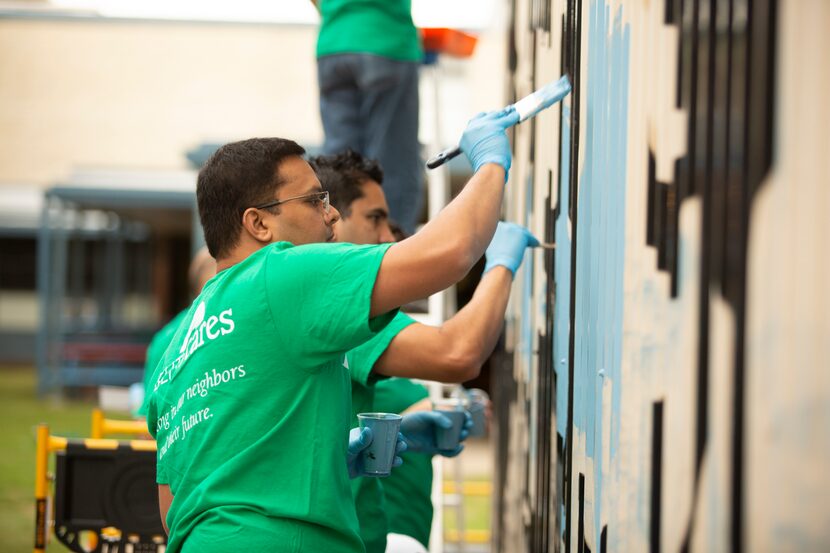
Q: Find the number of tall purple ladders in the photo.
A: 0